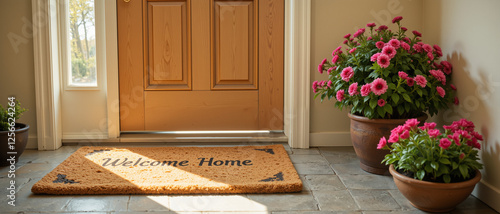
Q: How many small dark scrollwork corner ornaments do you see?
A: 4